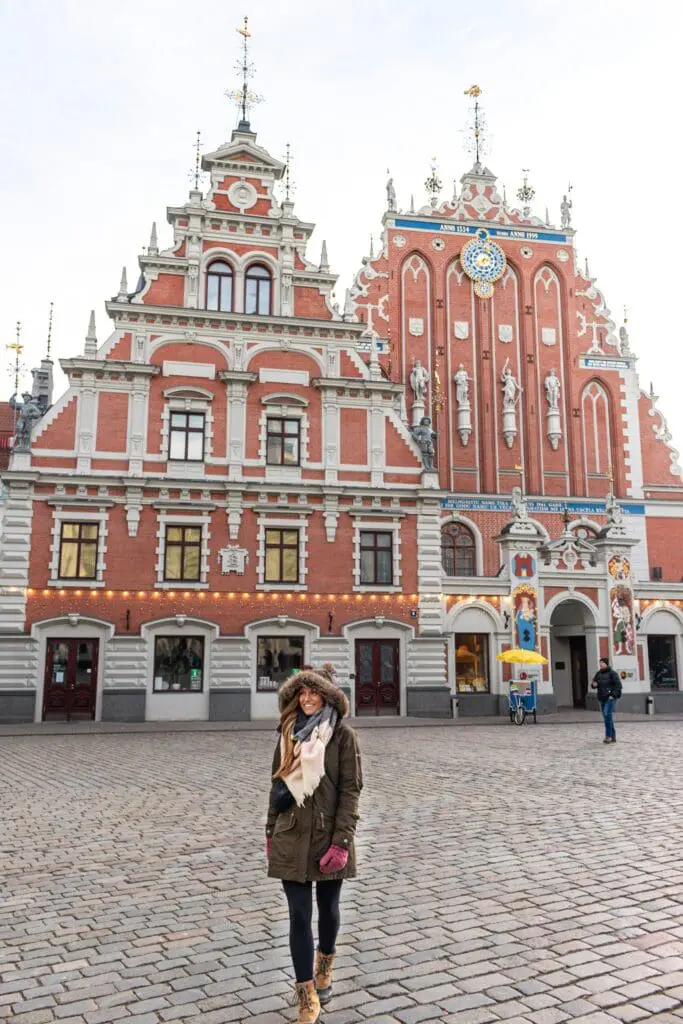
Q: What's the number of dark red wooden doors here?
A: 2